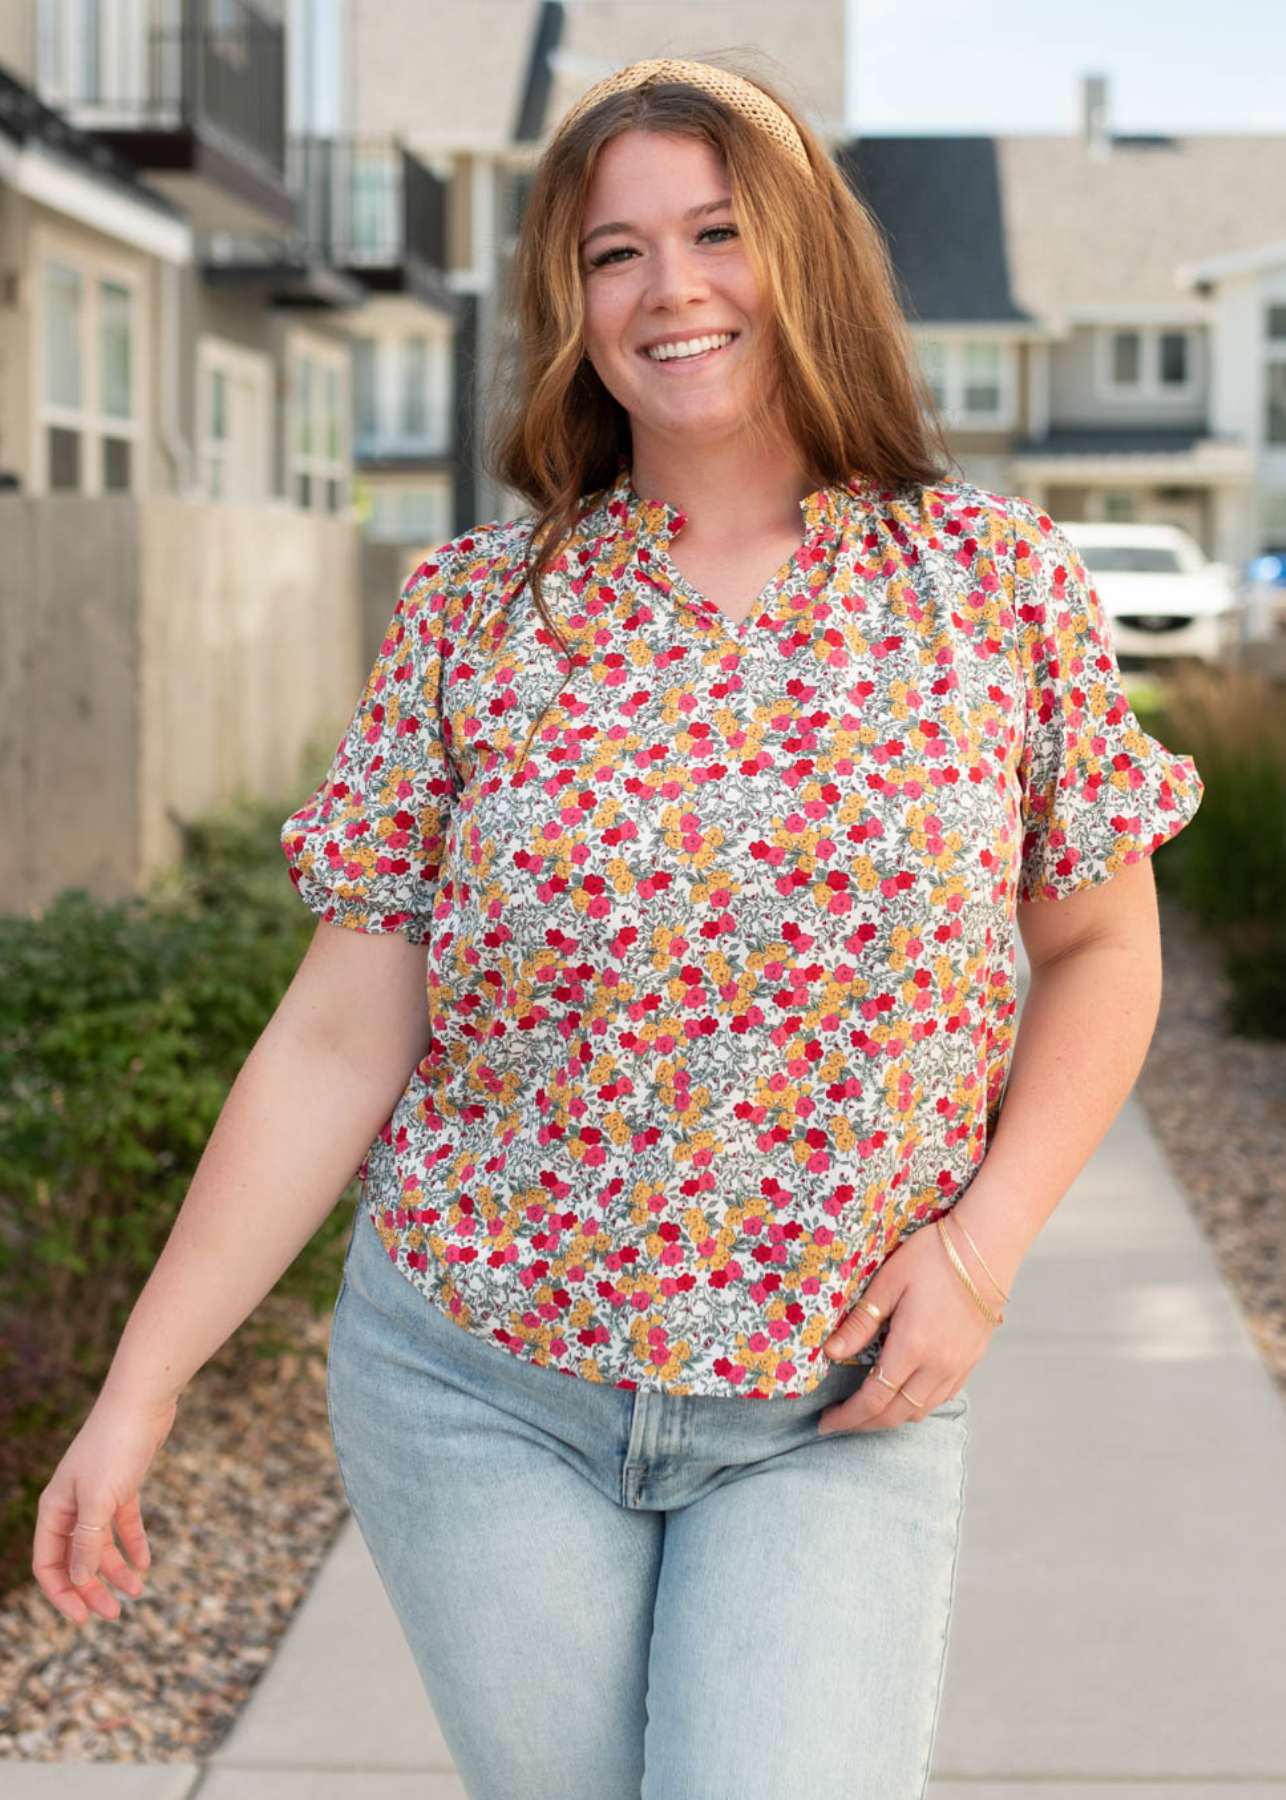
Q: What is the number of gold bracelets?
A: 2